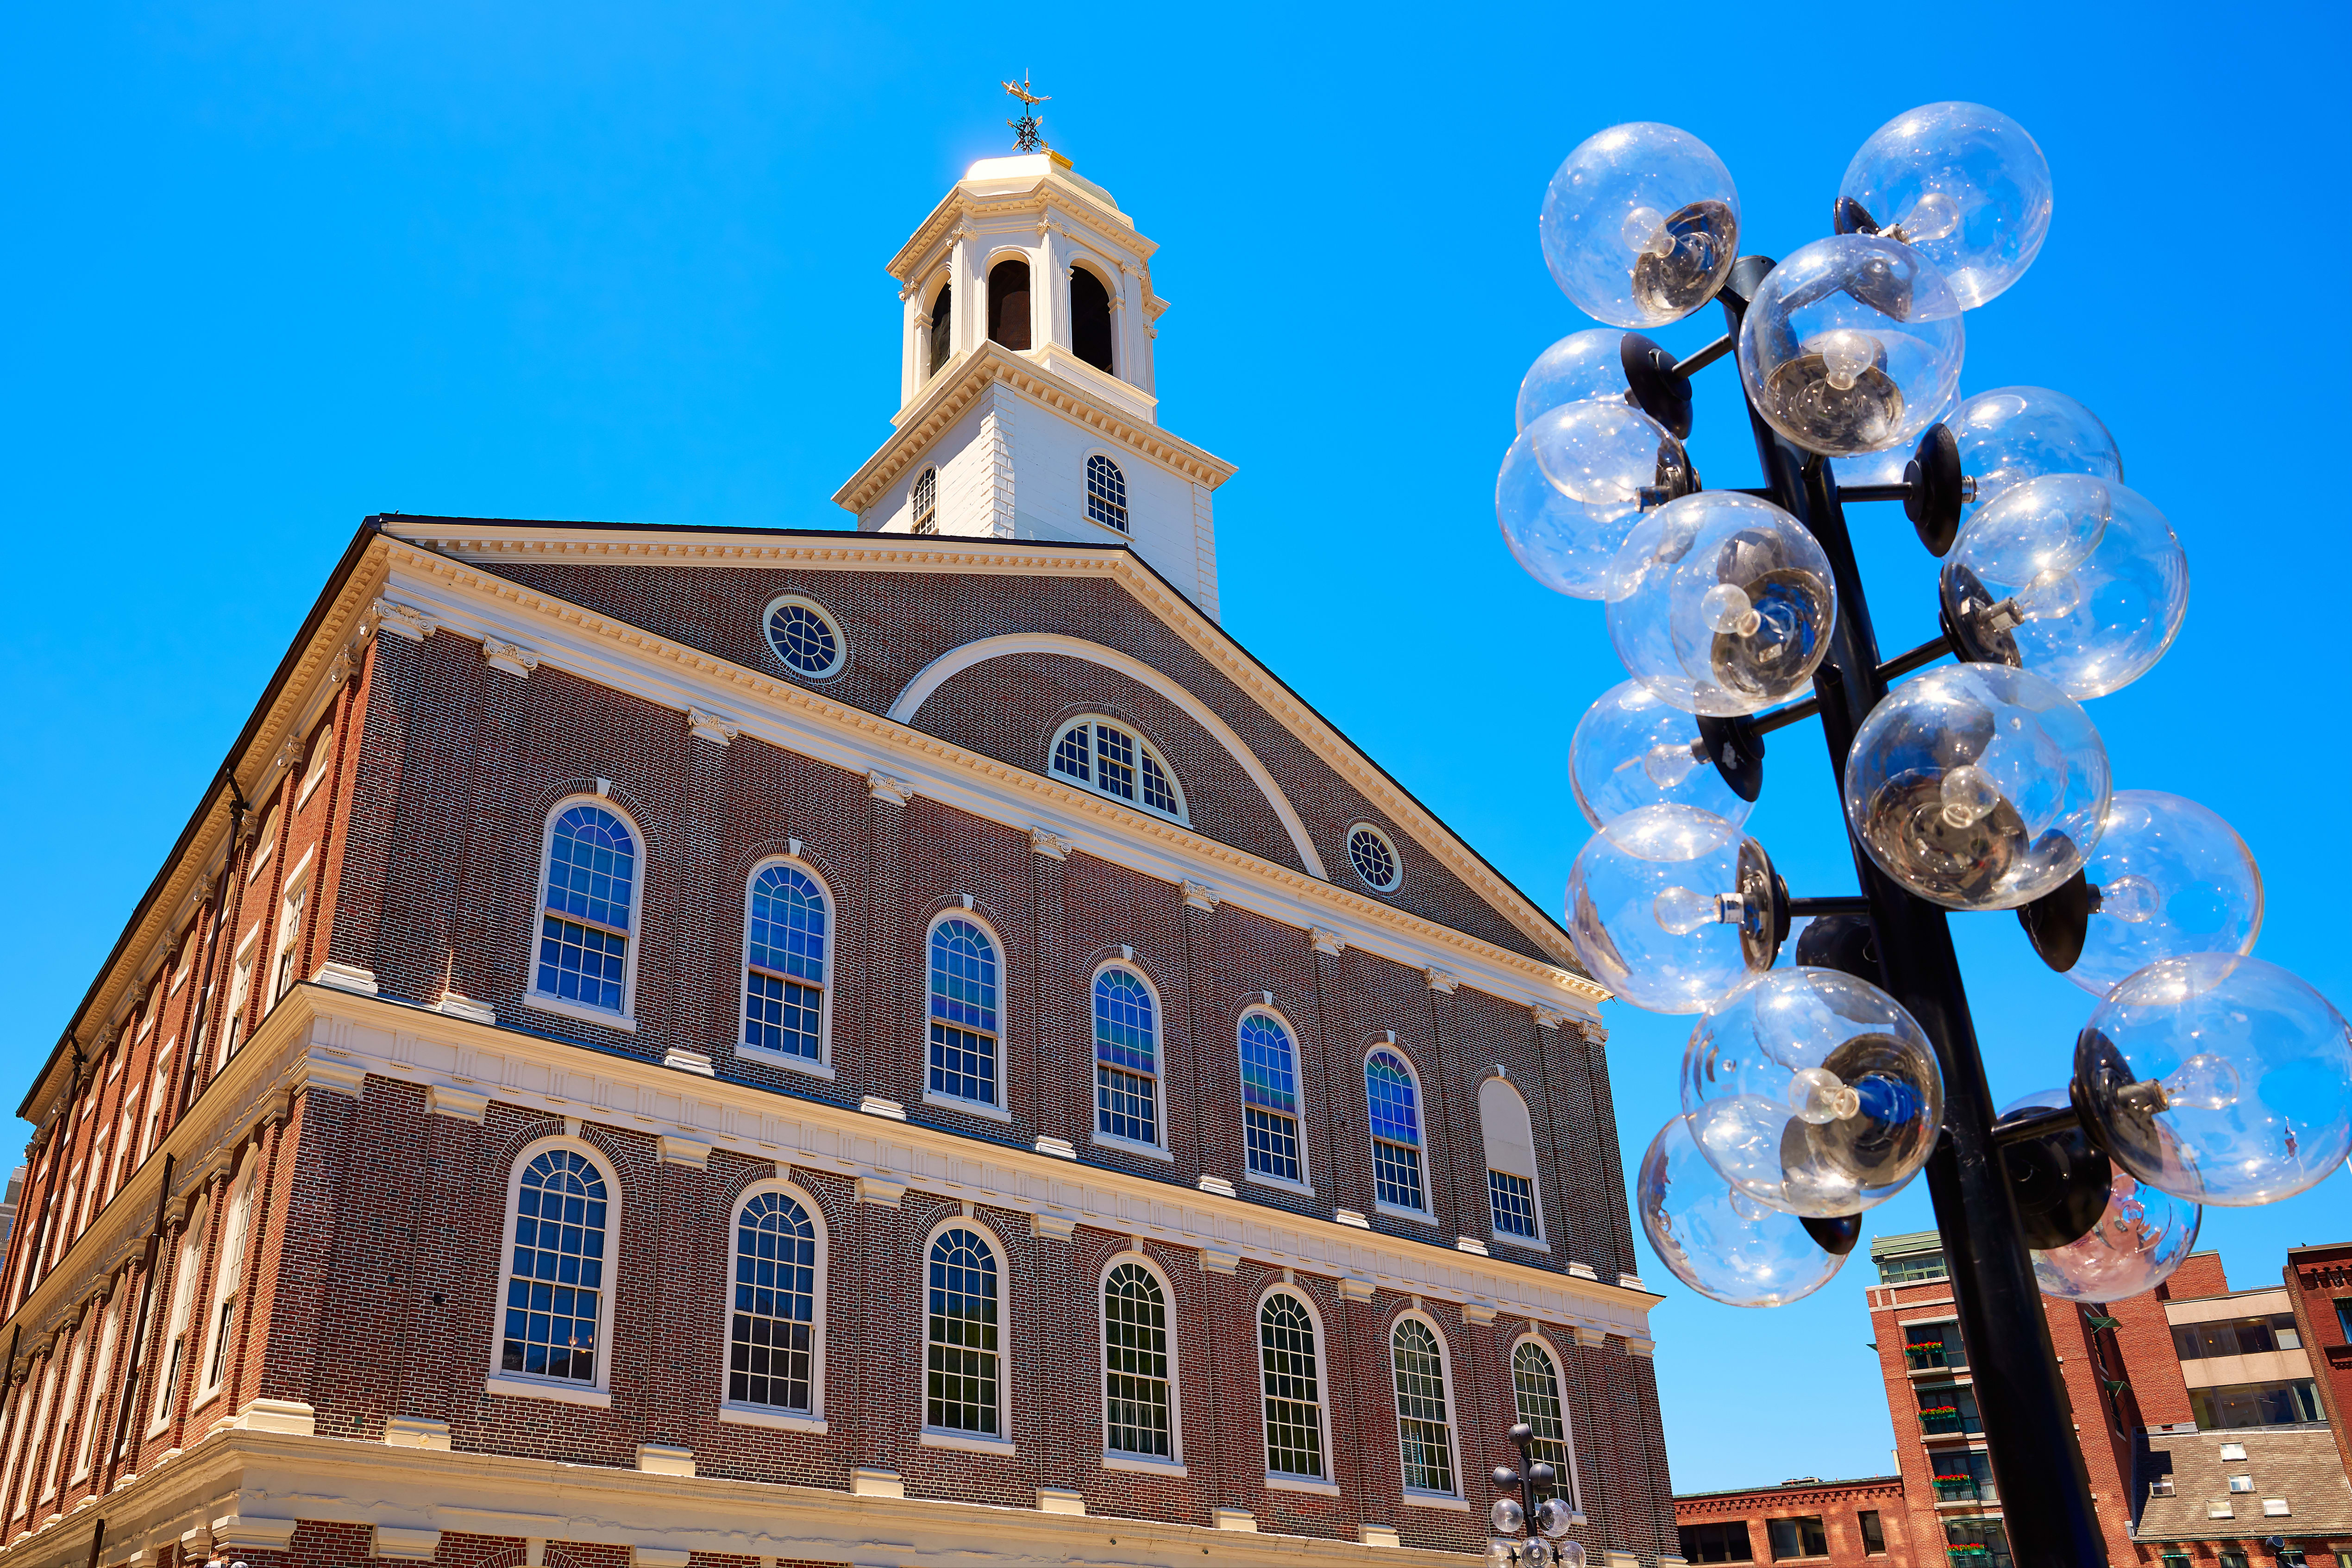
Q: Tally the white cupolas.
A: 1